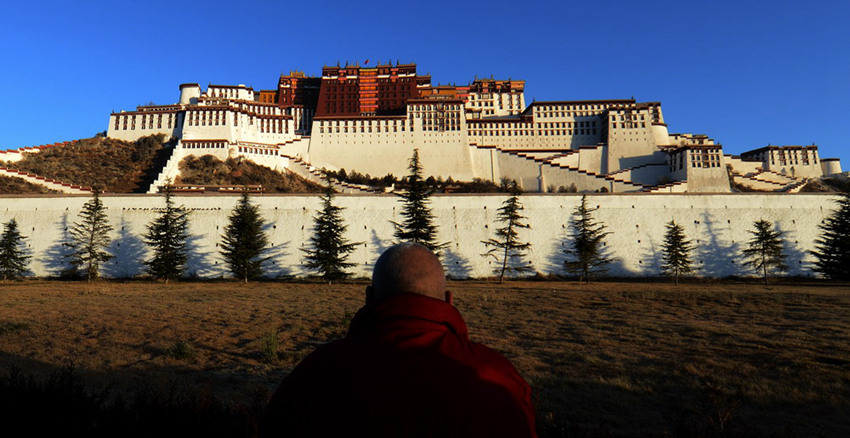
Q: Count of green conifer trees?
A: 11